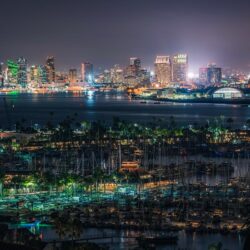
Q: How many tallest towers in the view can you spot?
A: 2